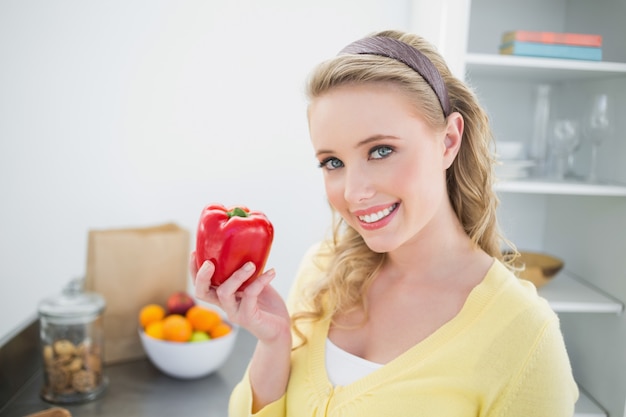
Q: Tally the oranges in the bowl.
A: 5